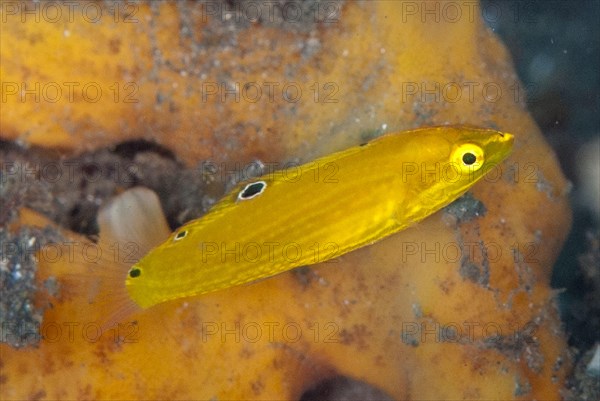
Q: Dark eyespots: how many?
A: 3